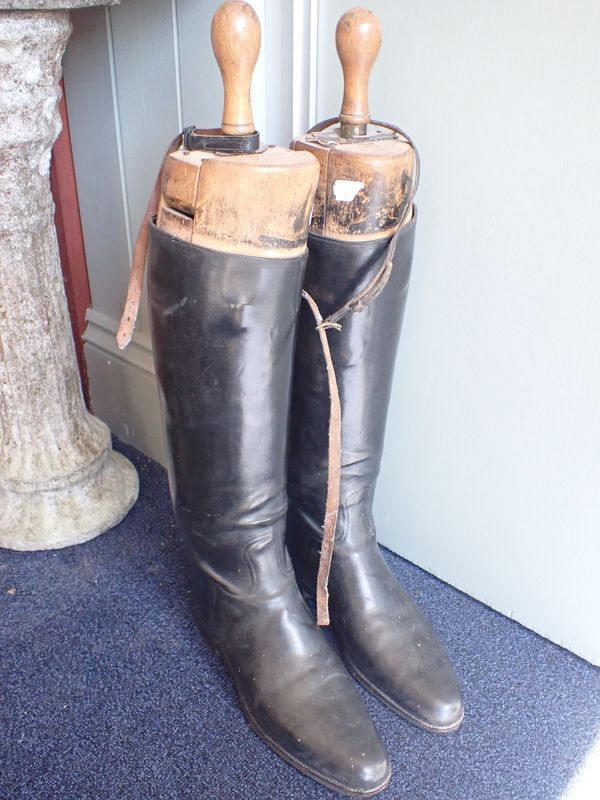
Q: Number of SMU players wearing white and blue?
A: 0